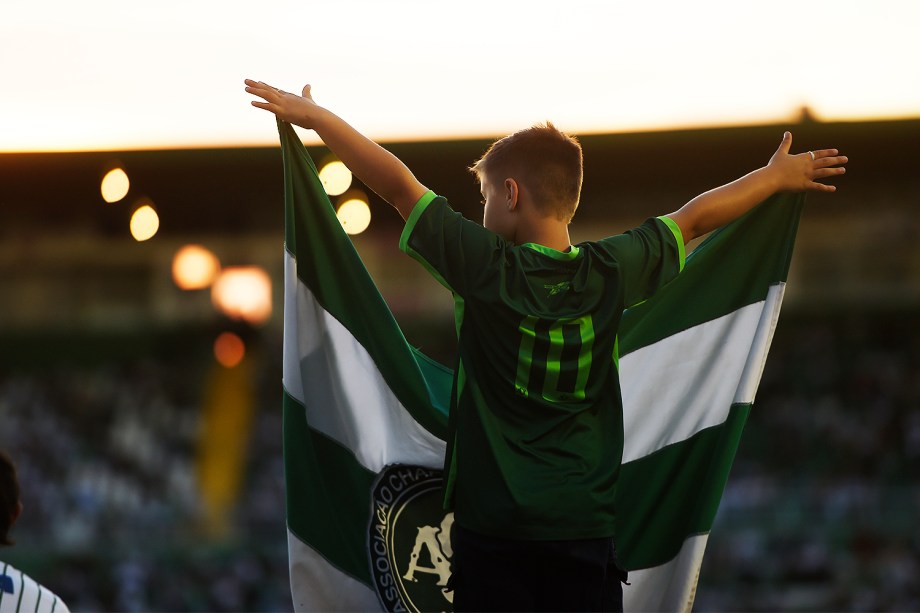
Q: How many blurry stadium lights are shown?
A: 7